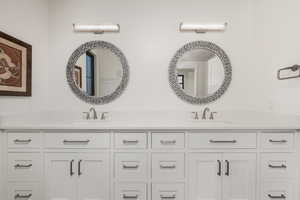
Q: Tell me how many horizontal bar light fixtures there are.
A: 2